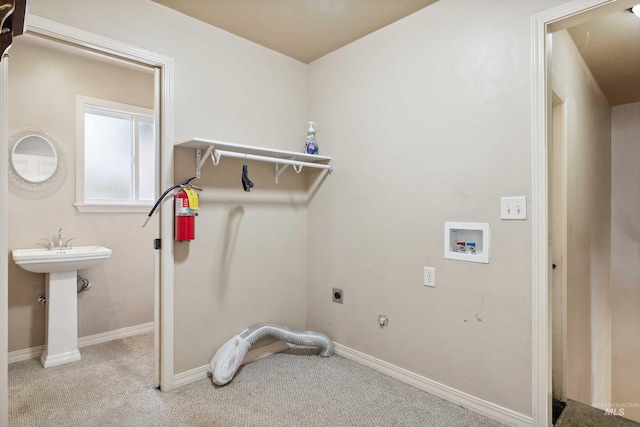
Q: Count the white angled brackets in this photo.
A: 2